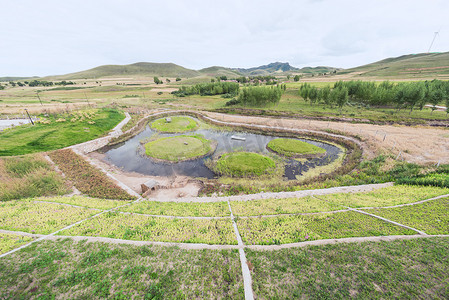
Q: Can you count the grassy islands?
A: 4